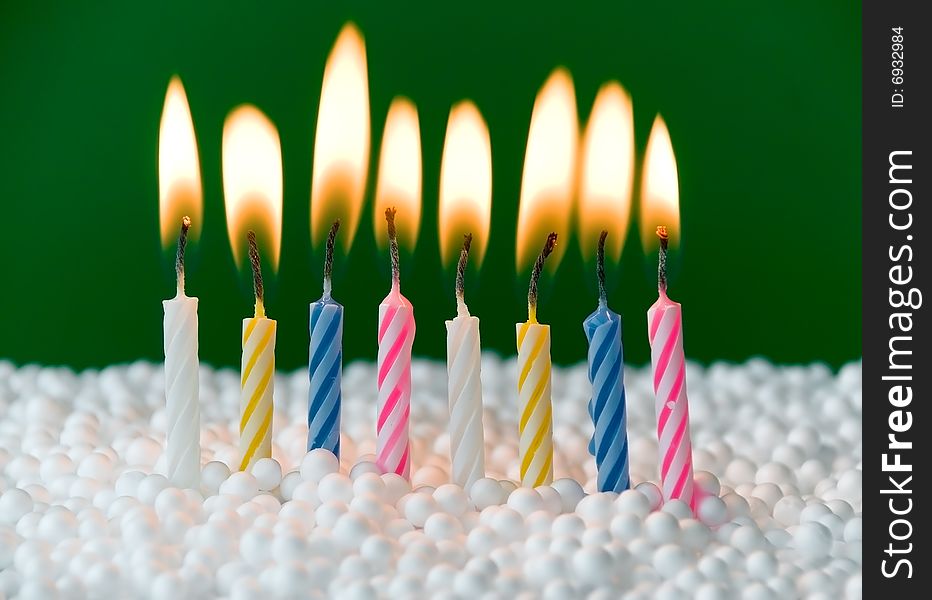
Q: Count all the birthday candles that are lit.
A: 8